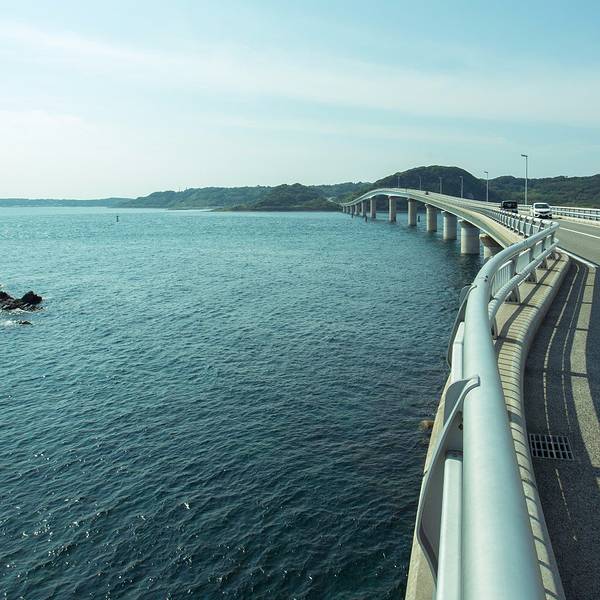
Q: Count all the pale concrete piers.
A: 12